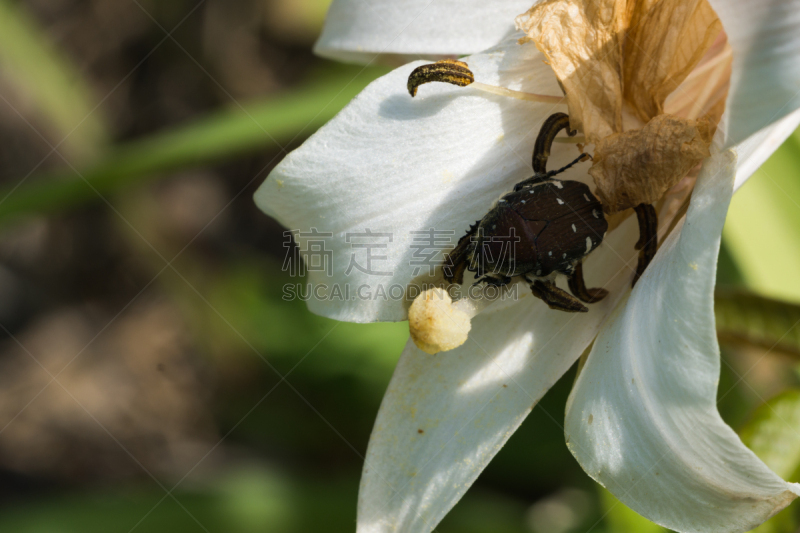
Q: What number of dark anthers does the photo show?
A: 6